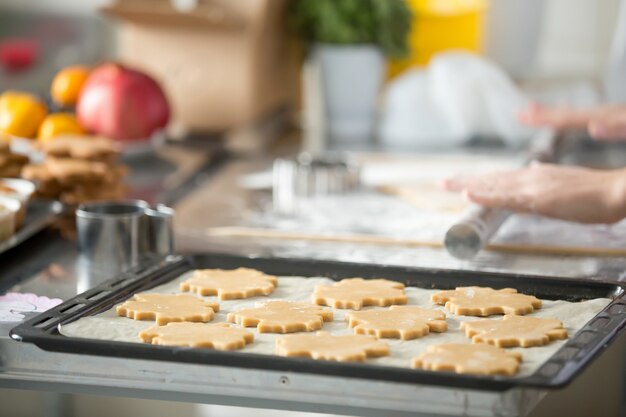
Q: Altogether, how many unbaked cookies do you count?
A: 10